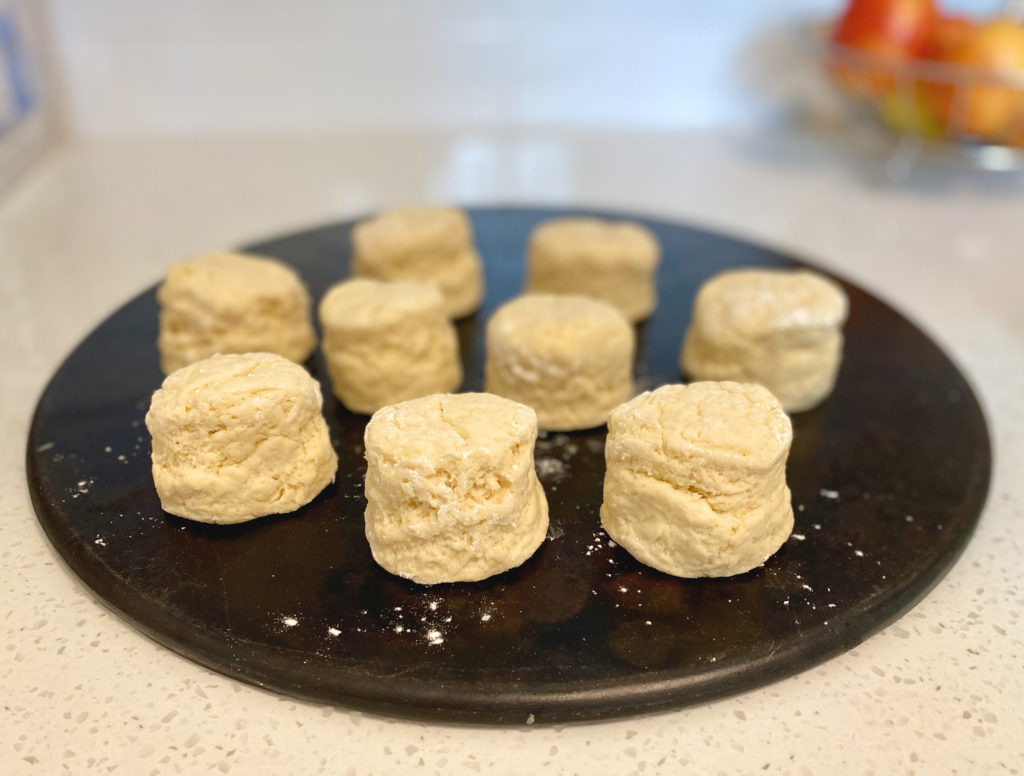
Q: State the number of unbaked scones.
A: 9